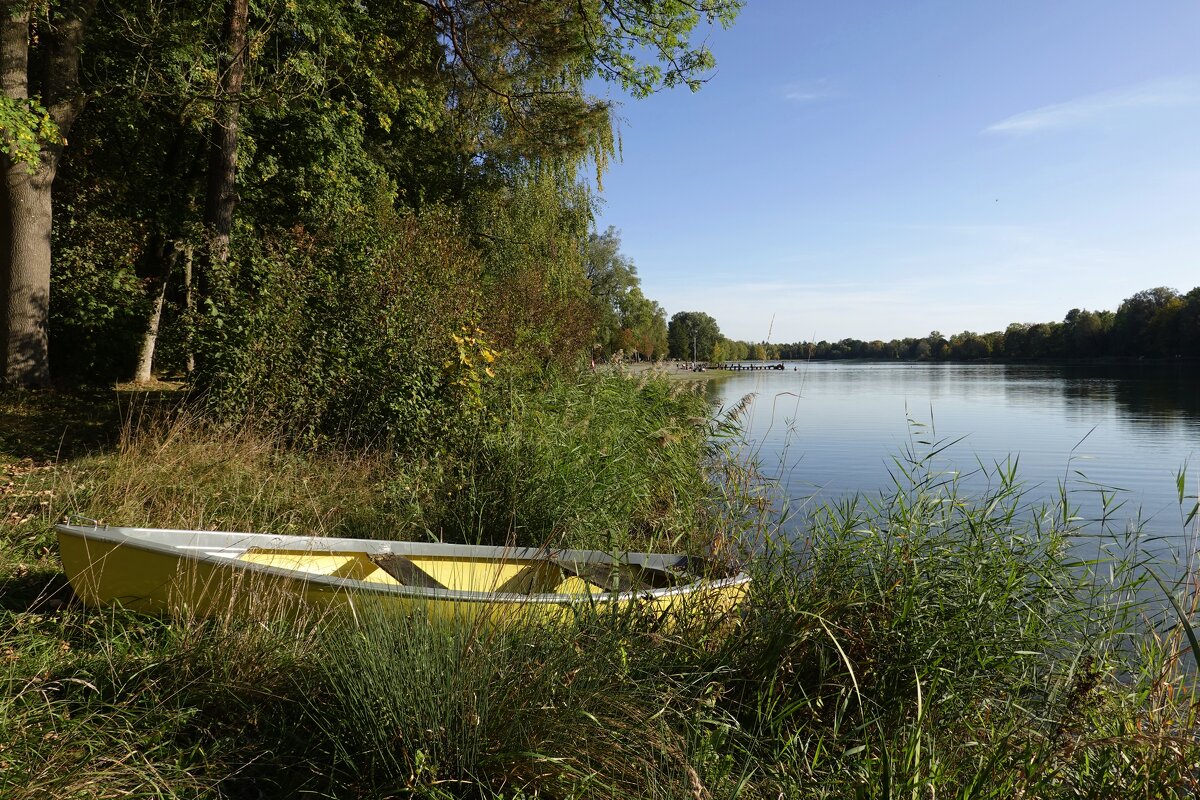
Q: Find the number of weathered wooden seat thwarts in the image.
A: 2